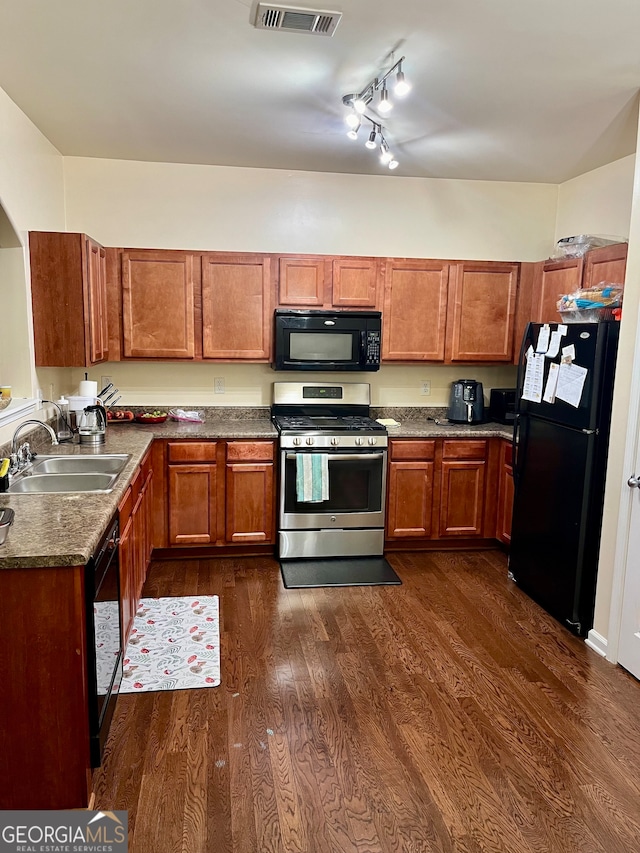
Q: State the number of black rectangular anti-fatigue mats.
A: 1